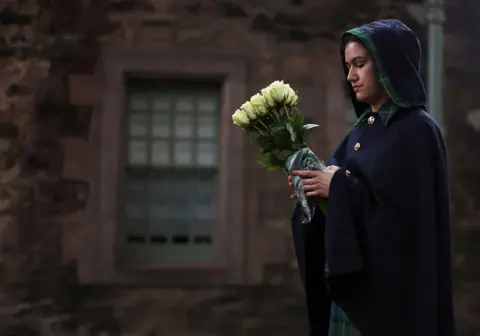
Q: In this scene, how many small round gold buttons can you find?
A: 3